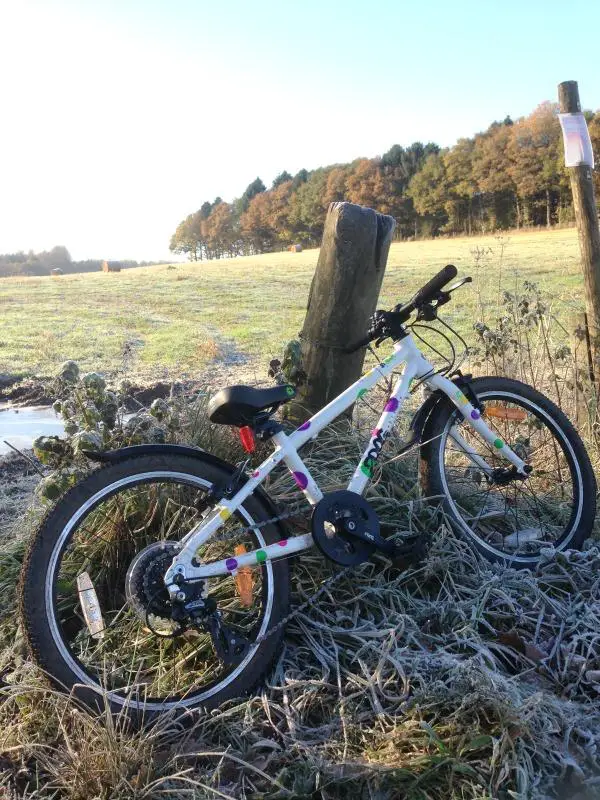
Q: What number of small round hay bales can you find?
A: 3